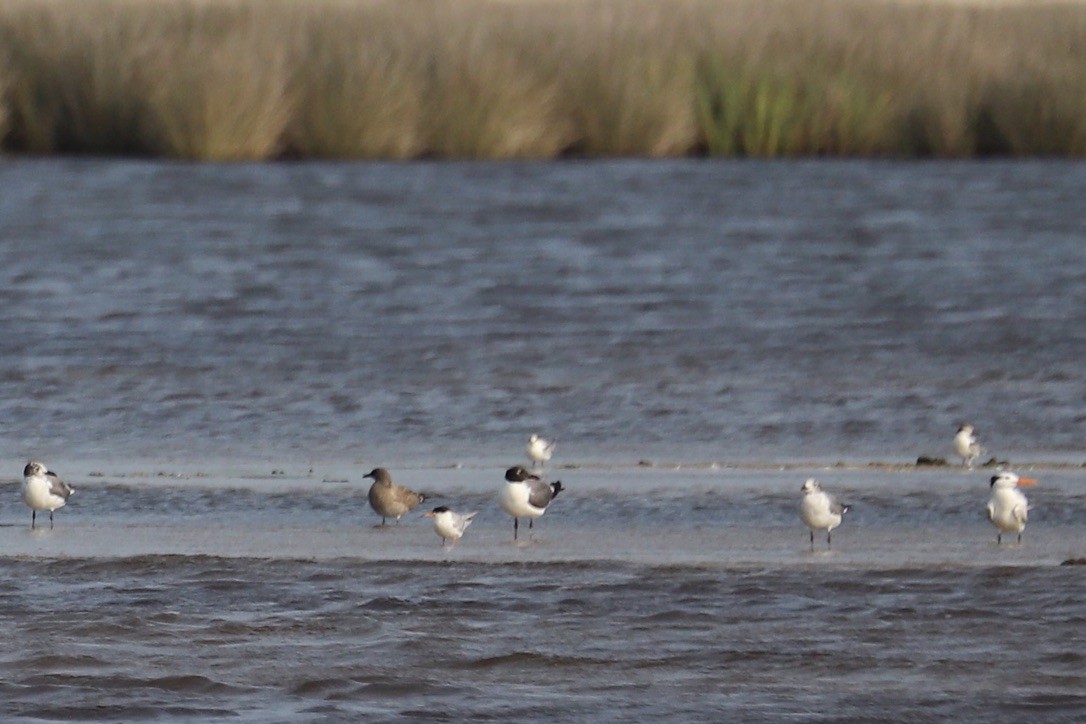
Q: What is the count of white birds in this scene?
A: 7